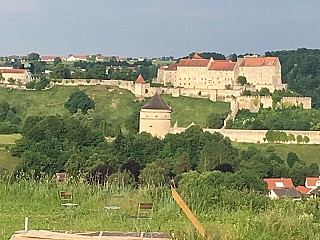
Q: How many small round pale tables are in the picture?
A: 2